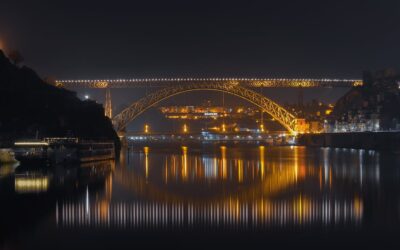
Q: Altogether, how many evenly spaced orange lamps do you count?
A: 4